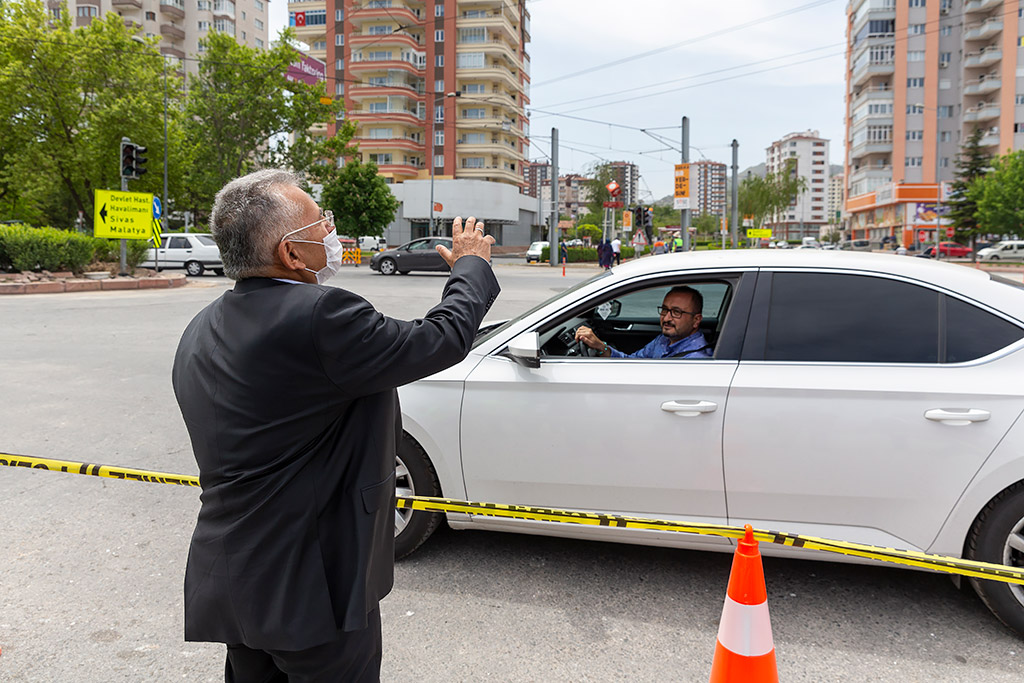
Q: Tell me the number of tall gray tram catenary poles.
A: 3